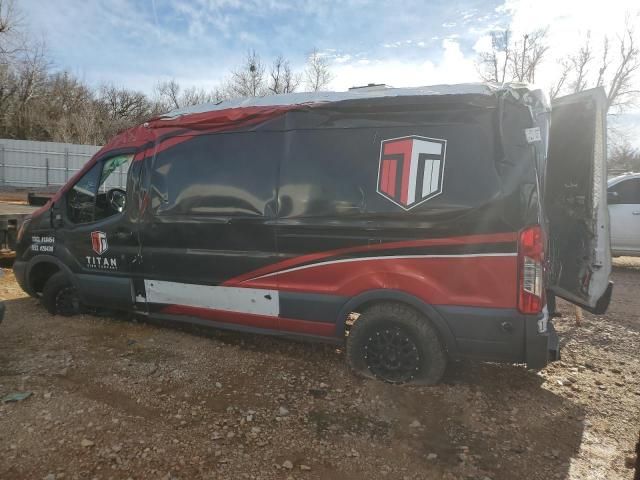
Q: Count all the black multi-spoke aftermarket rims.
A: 2